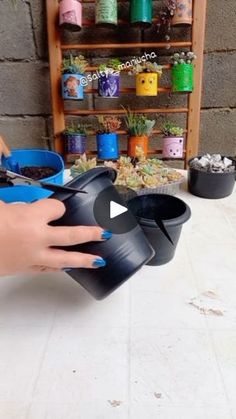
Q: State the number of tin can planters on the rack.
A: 12